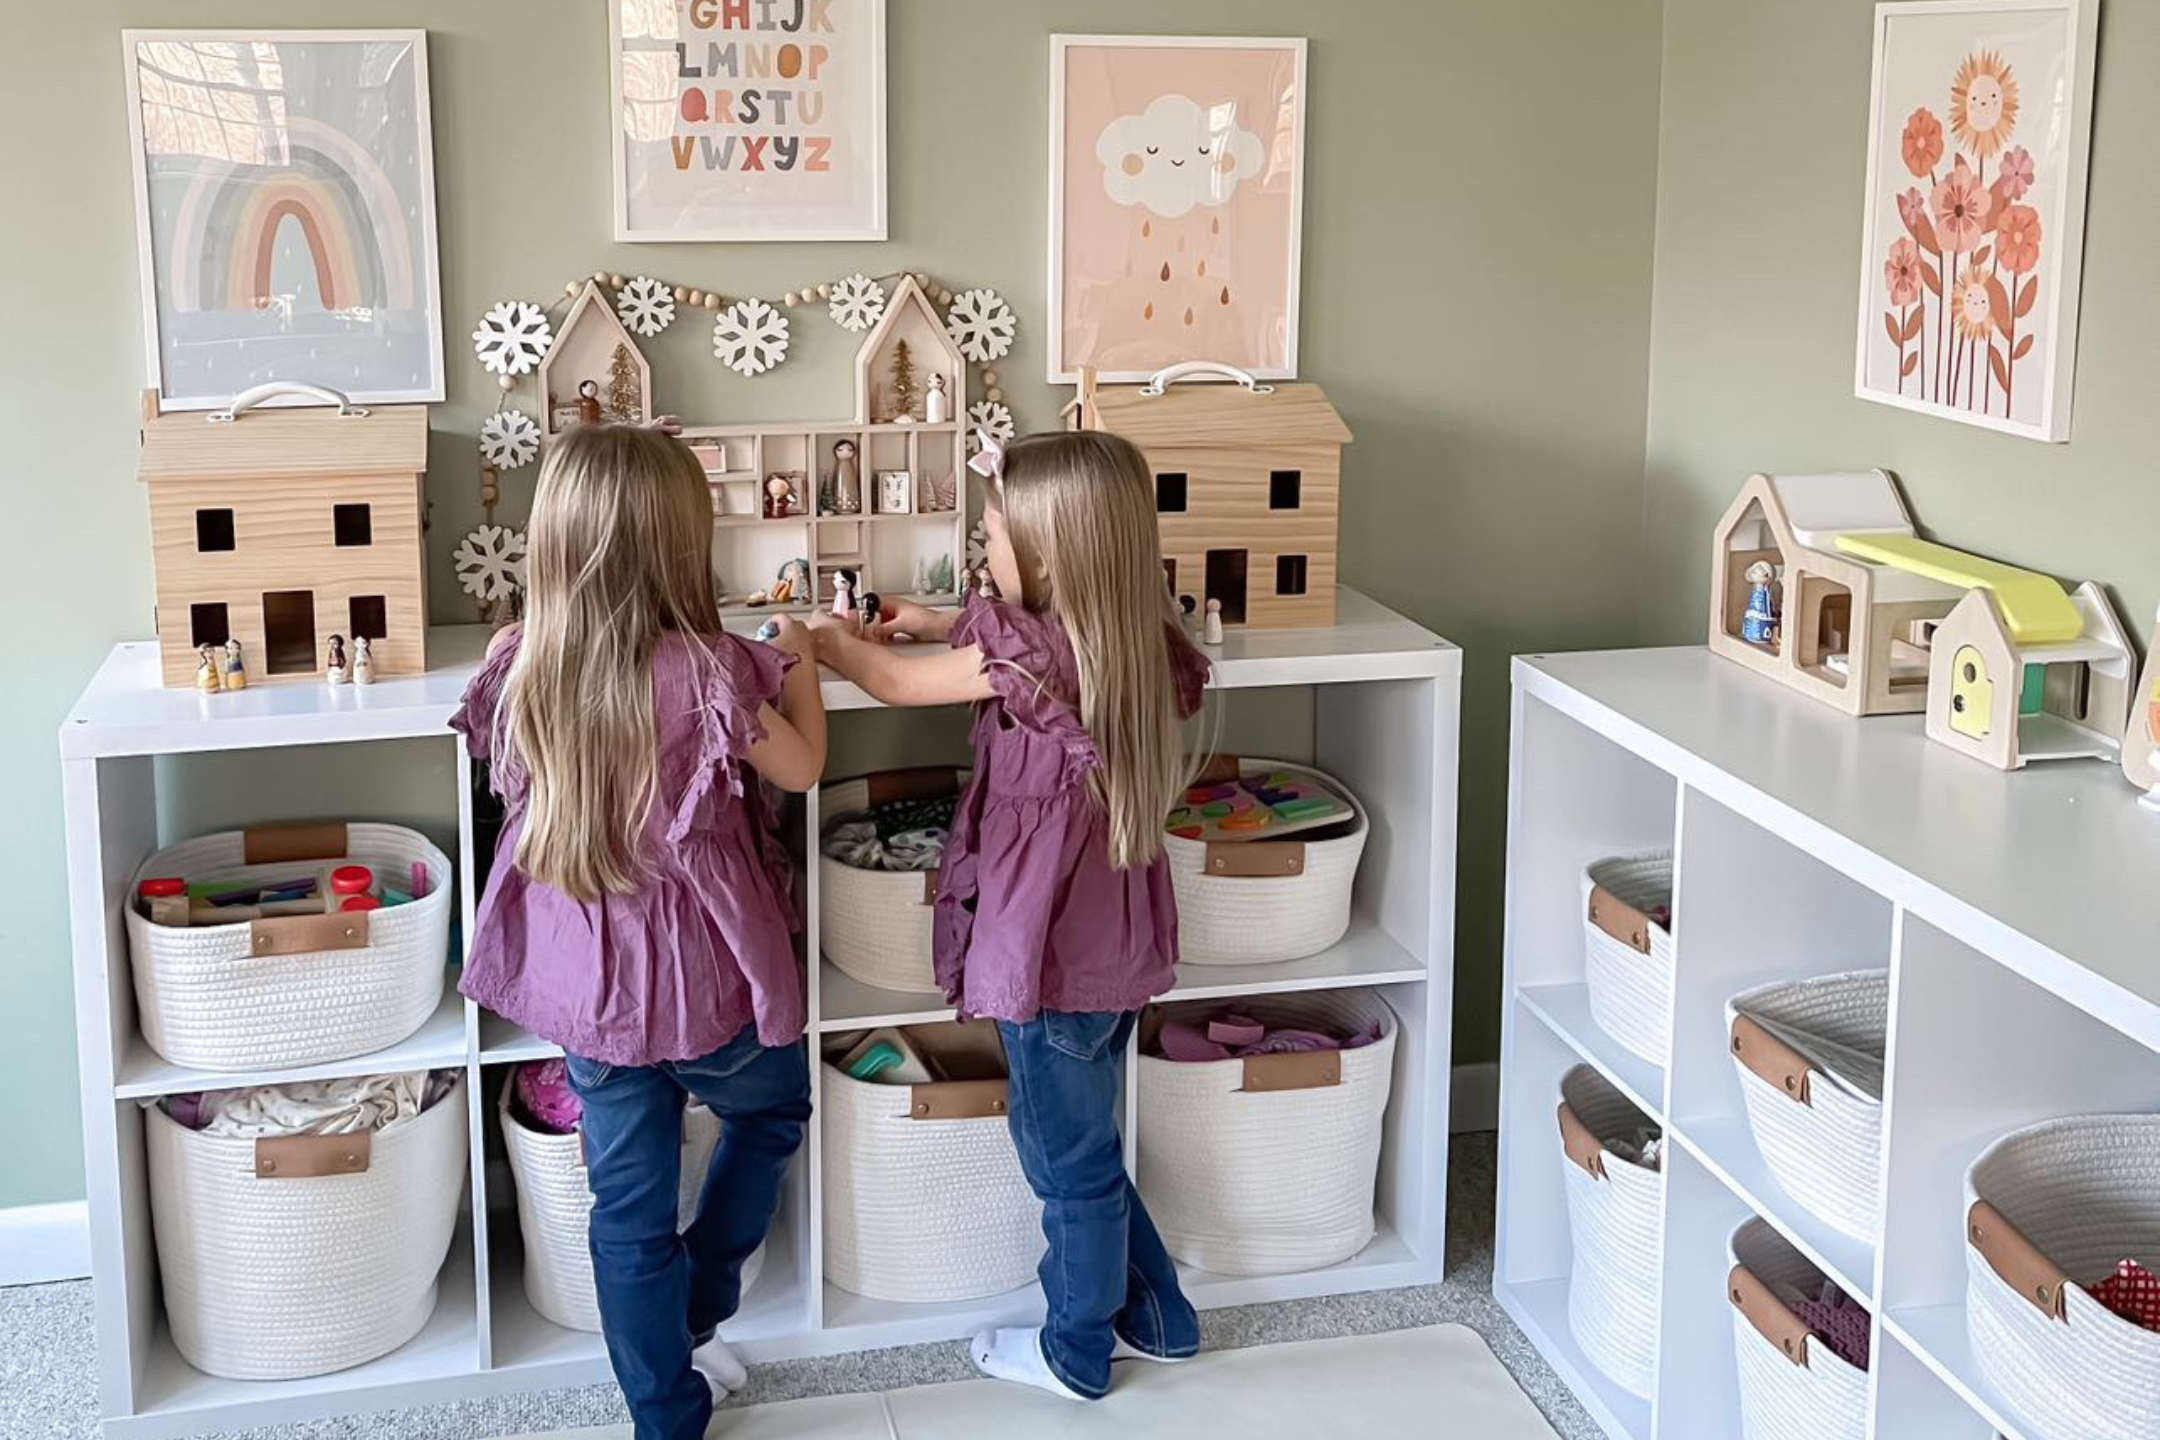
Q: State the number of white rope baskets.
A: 12